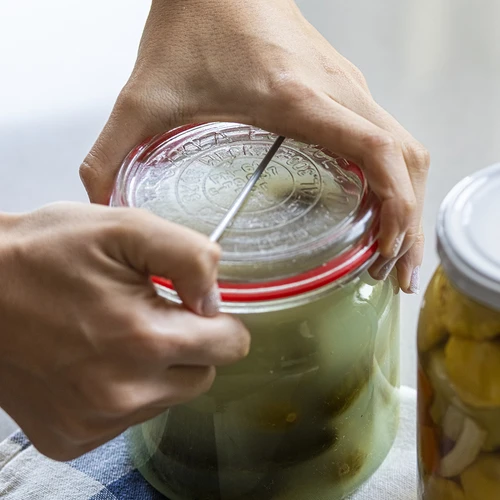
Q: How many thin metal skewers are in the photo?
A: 1